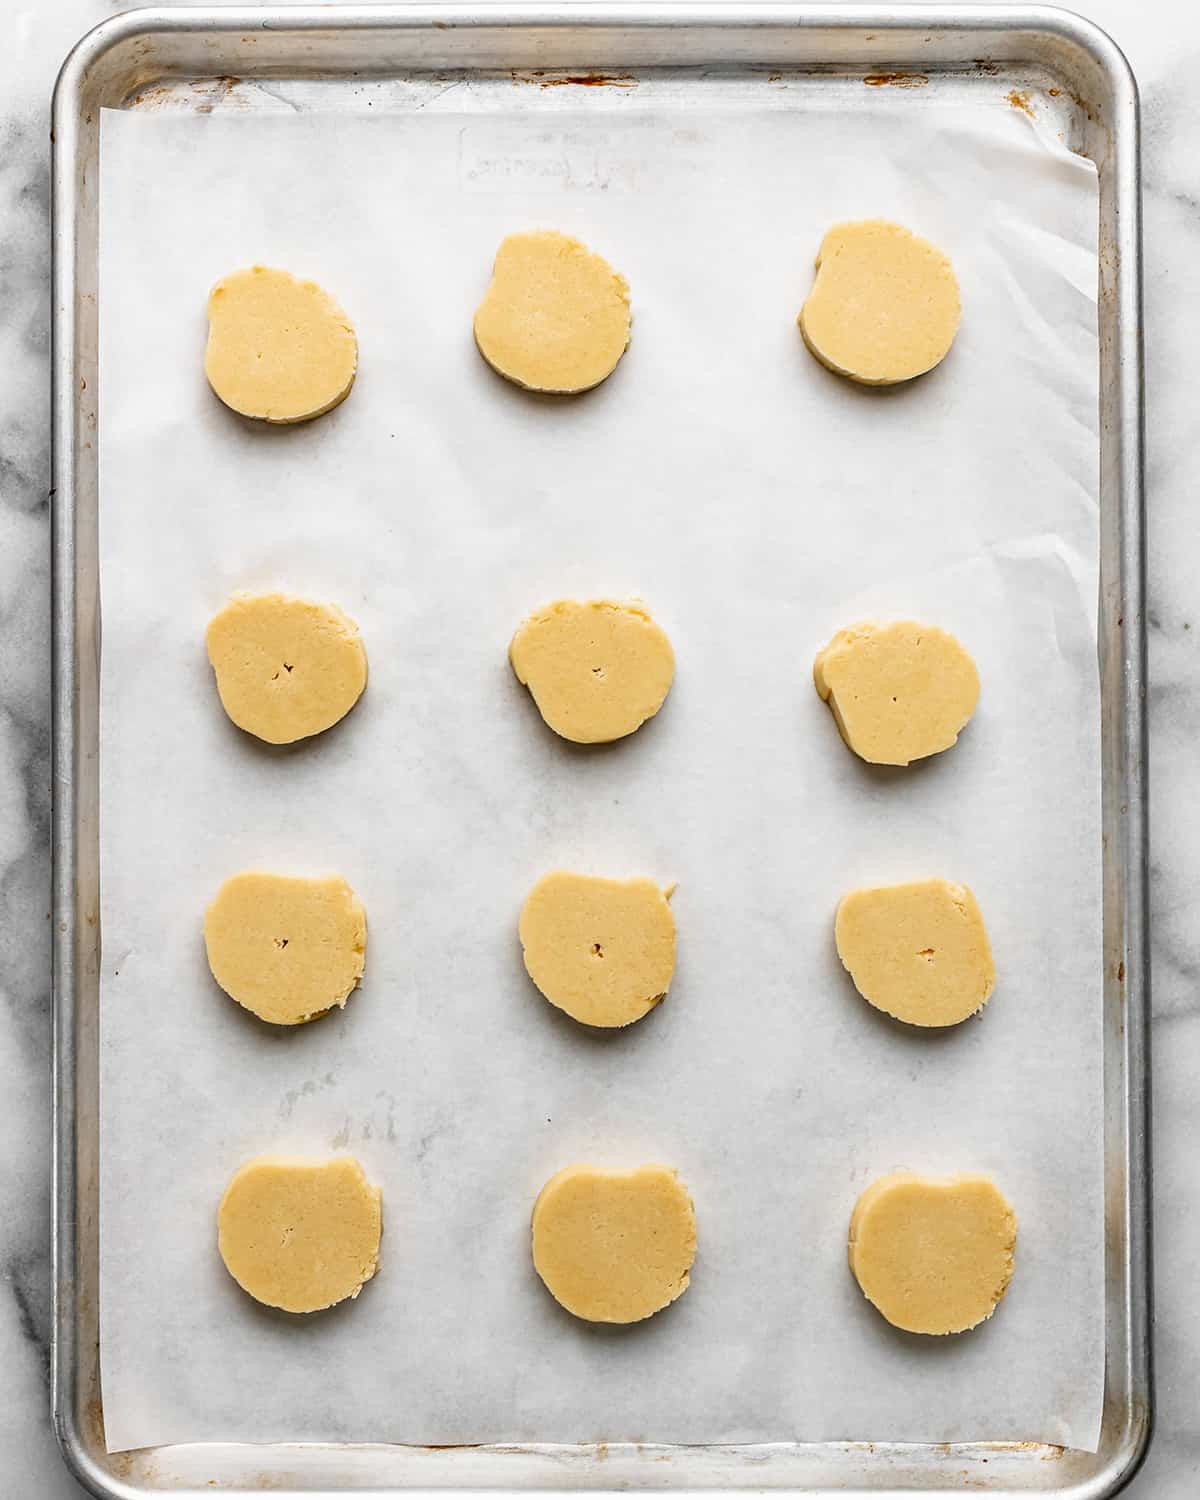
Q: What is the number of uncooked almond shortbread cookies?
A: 12